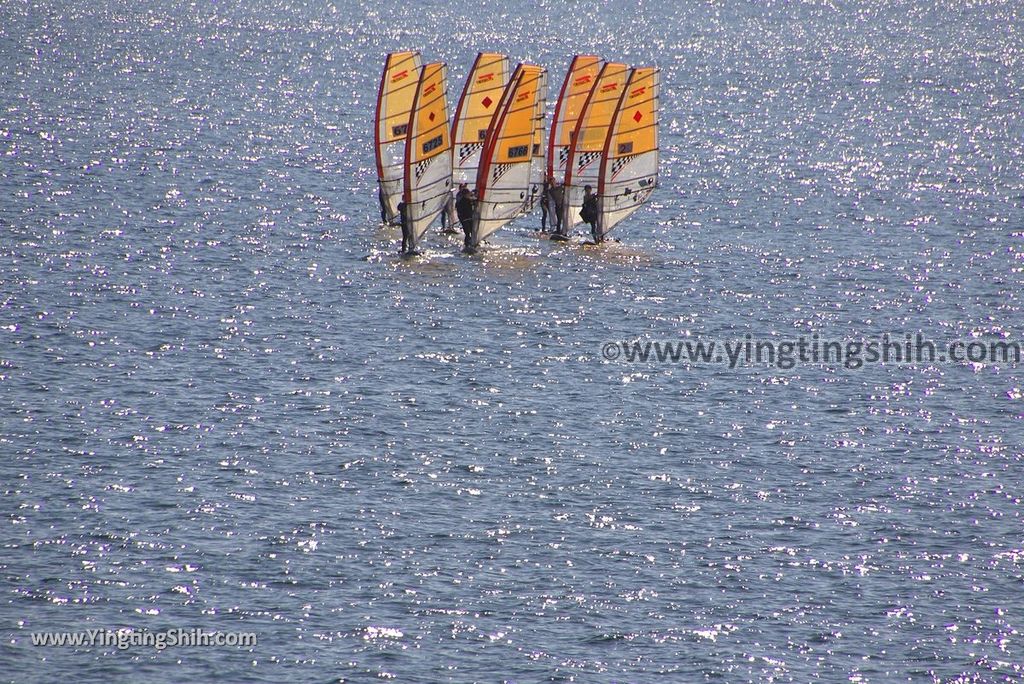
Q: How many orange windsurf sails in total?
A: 8